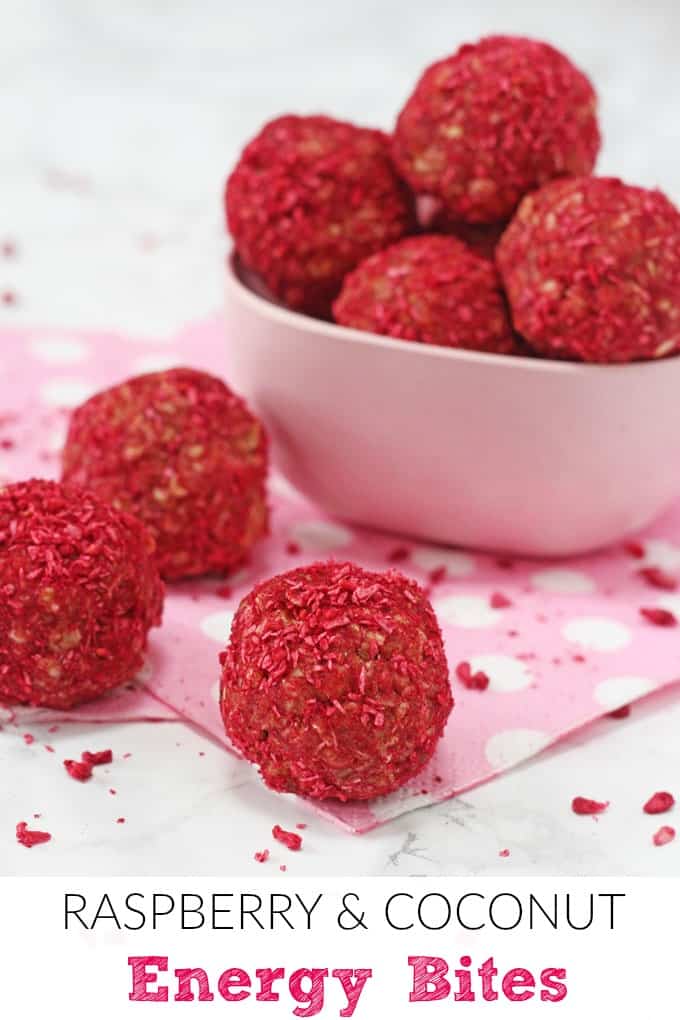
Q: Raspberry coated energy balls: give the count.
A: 7